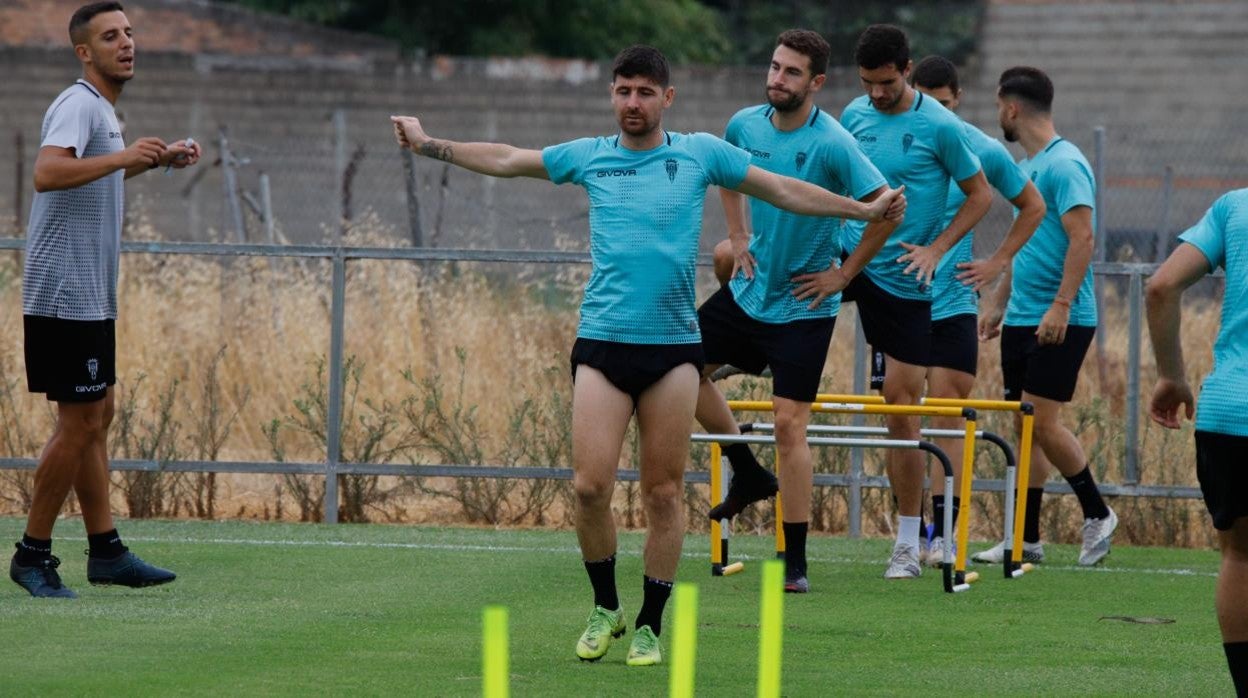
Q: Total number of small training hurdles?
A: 4